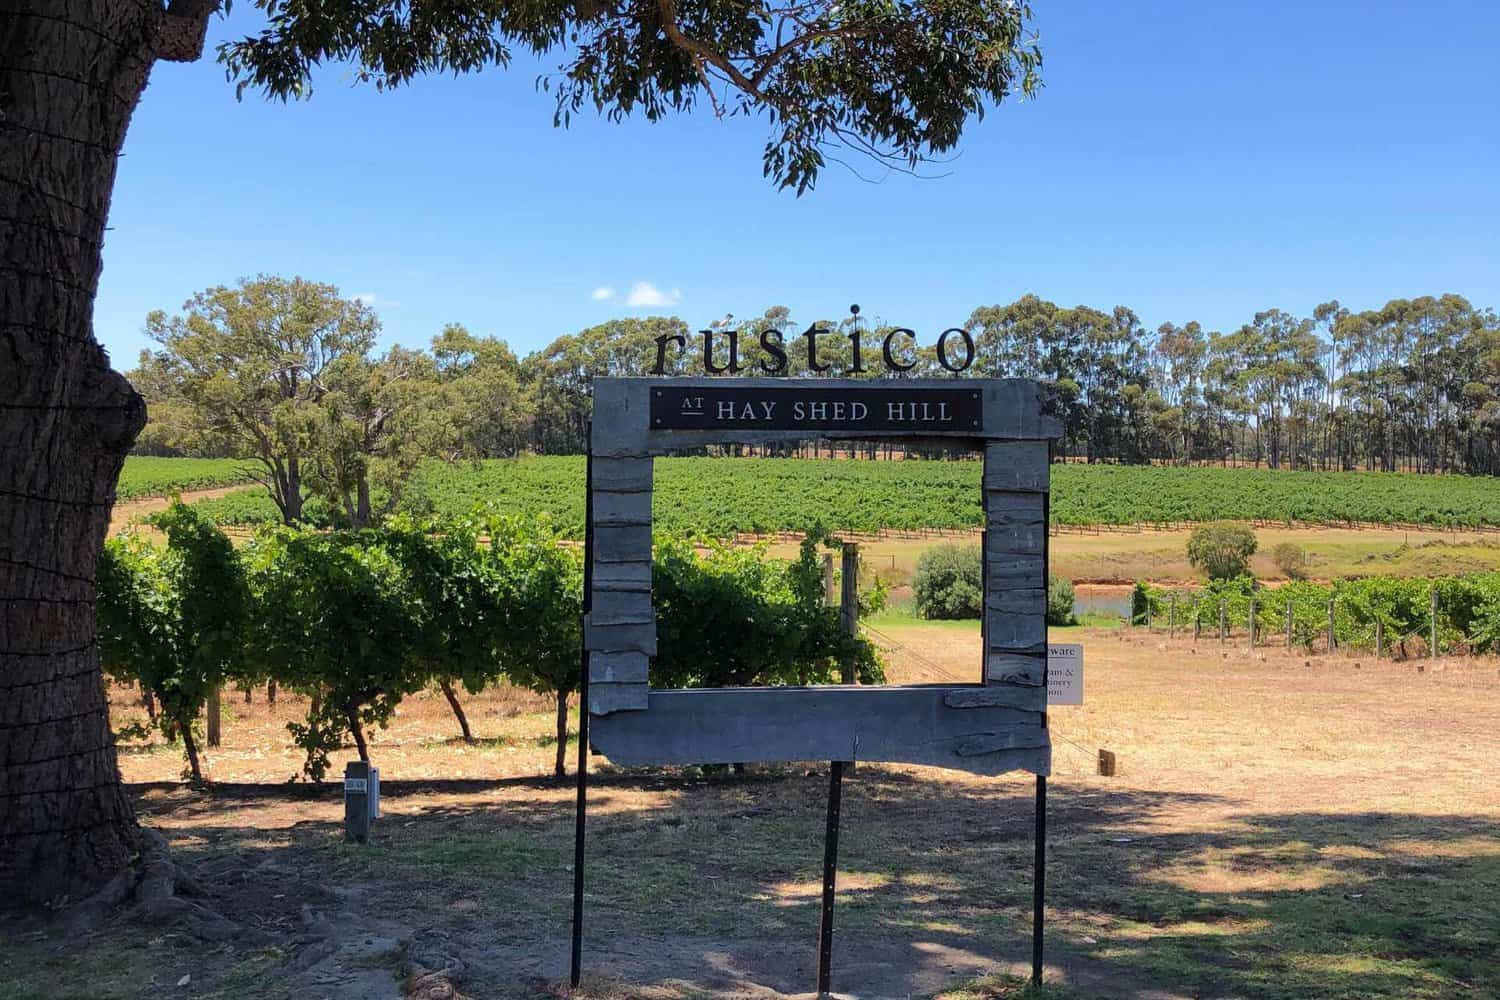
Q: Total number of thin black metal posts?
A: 3